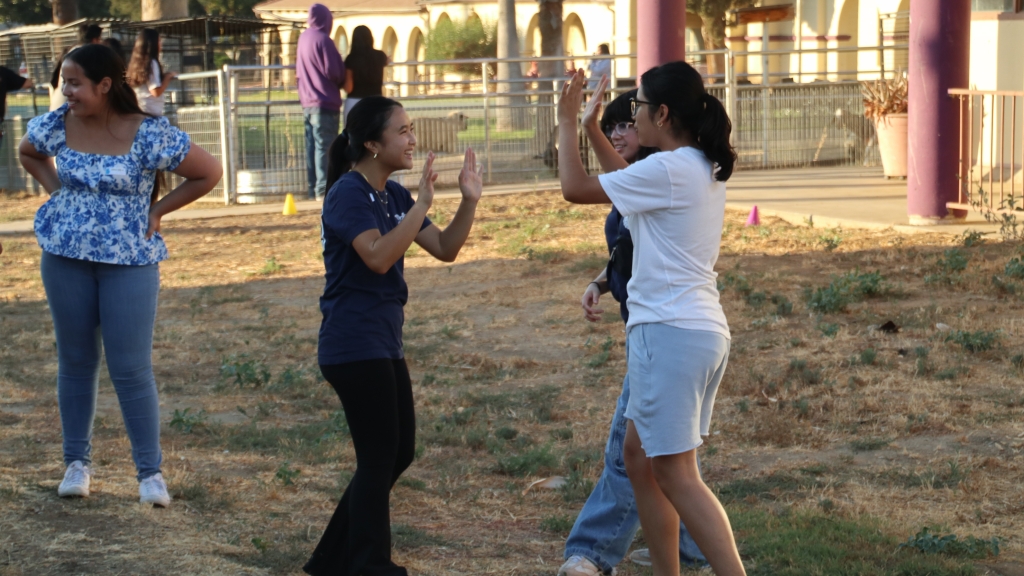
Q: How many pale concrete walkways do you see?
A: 1